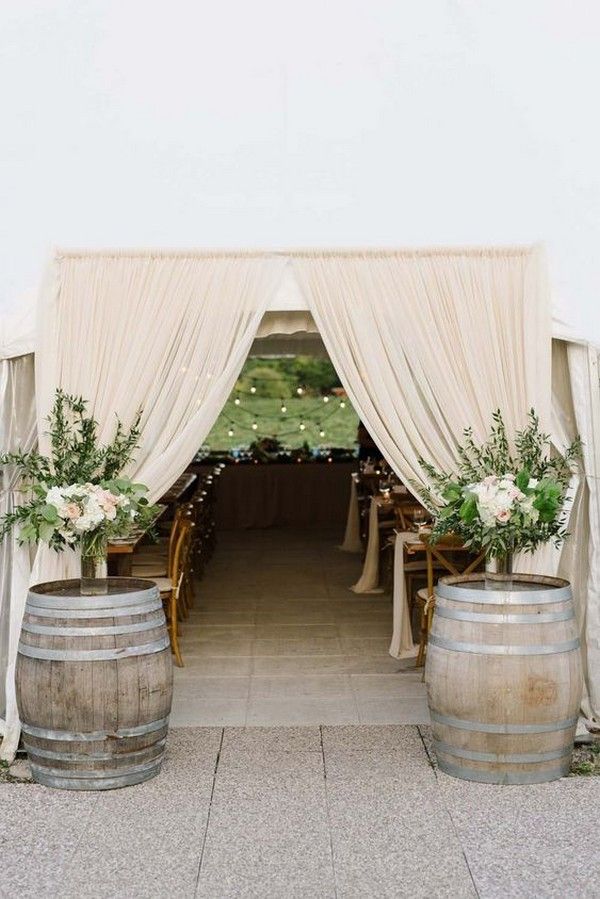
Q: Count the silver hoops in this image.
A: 14